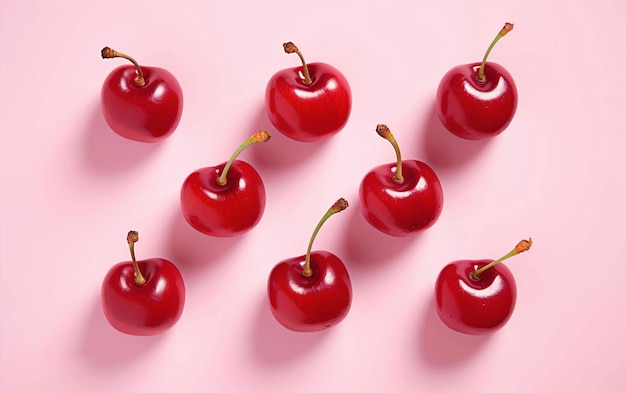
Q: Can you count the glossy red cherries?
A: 8